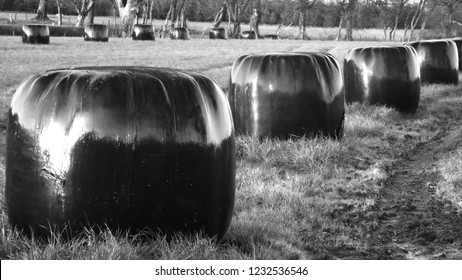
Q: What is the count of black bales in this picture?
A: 11